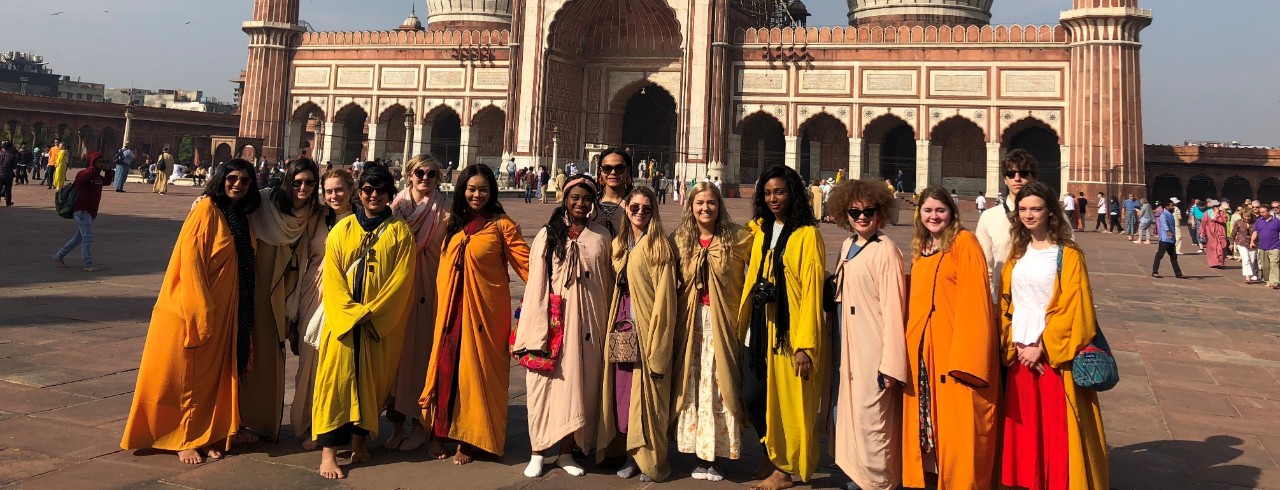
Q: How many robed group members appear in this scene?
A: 13